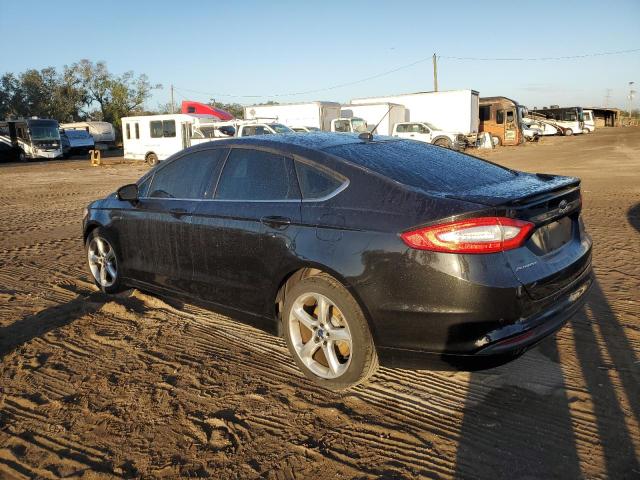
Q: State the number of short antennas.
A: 1